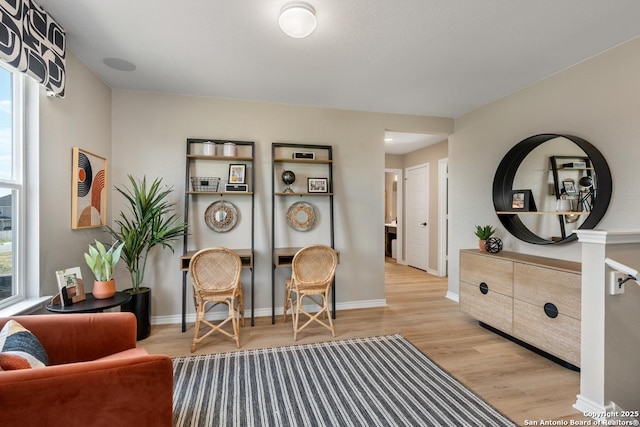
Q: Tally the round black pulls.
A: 2